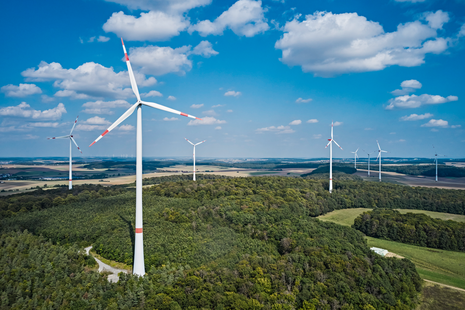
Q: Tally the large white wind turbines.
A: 8